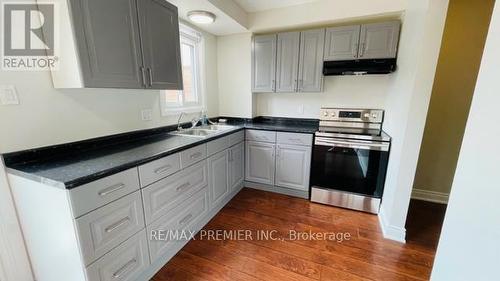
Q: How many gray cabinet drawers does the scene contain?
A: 9